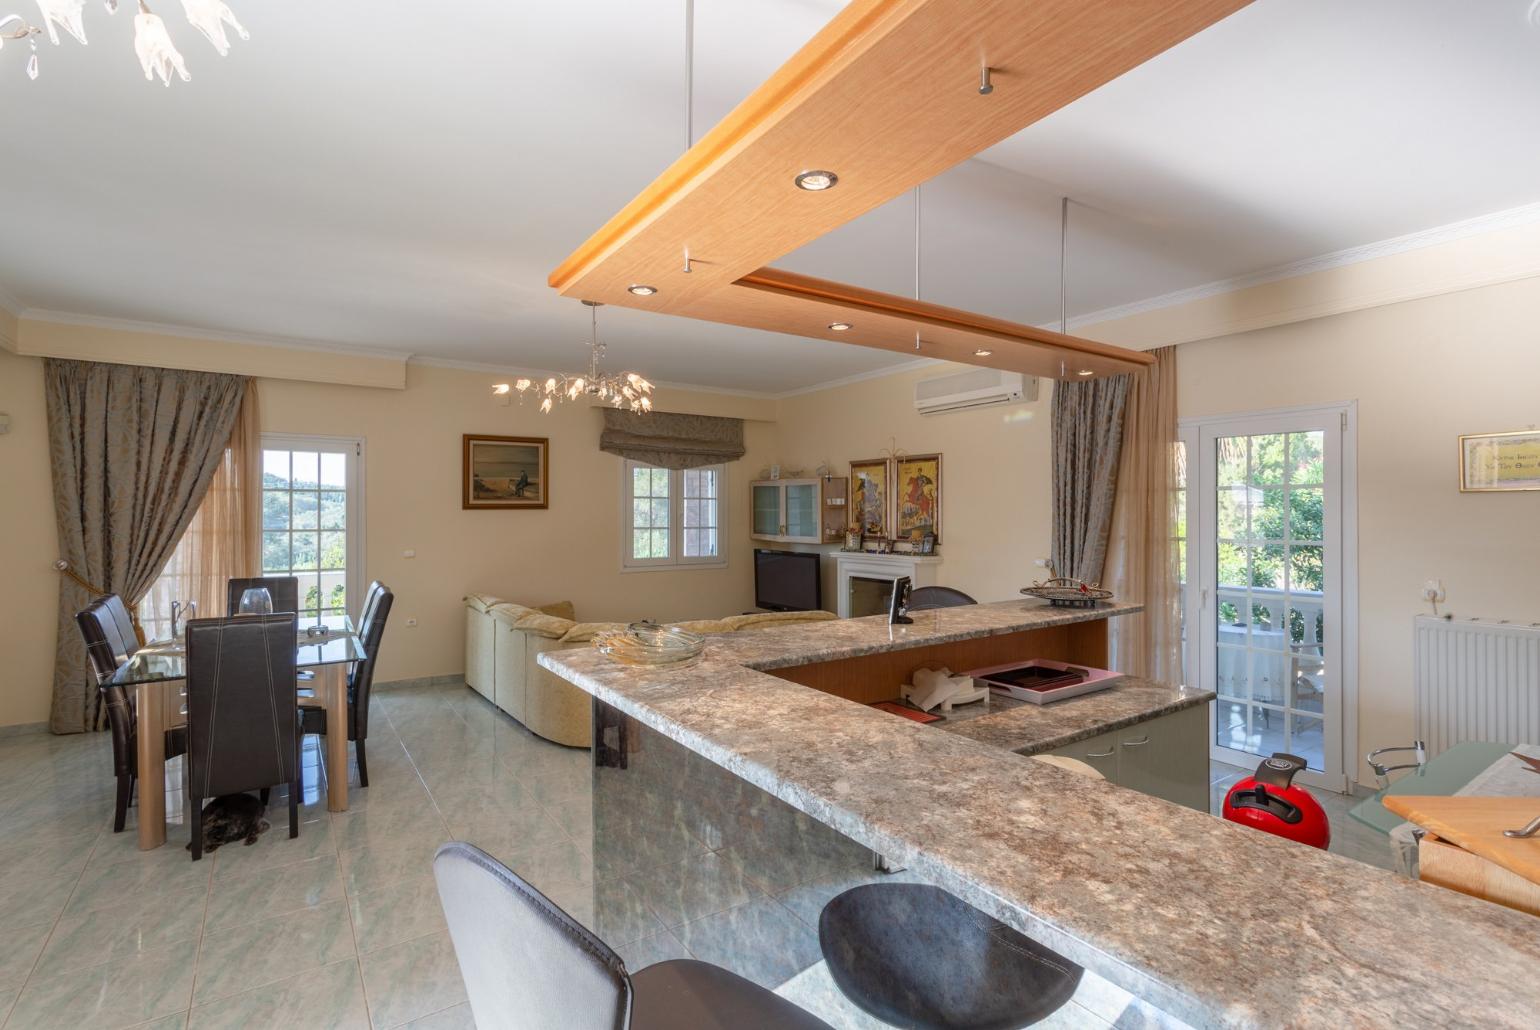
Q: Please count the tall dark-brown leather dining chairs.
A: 4